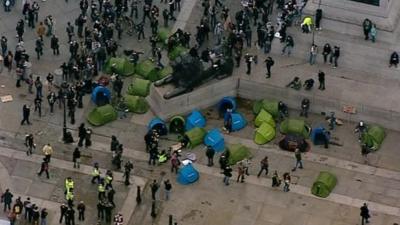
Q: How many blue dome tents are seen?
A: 8